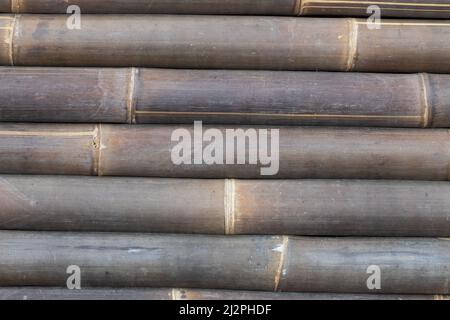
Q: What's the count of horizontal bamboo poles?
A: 7